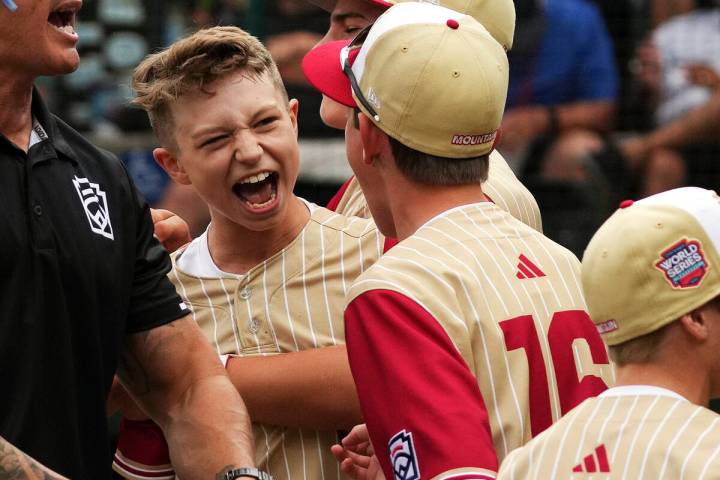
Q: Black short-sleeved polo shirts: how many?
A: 1